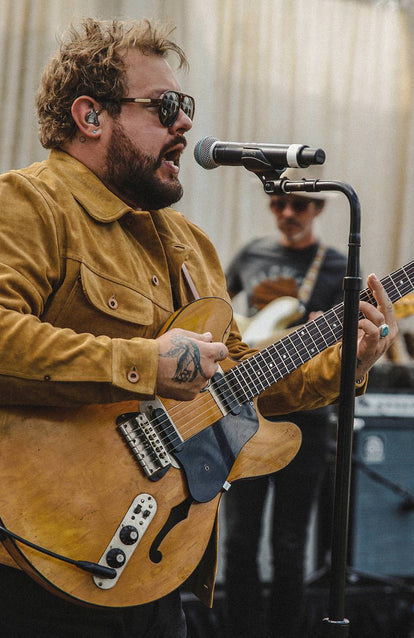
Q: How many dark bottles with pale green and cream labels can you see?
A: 0